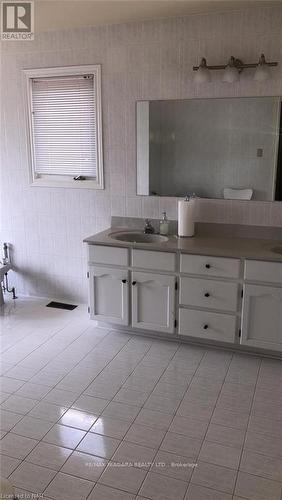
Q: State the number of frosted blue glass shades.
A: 0